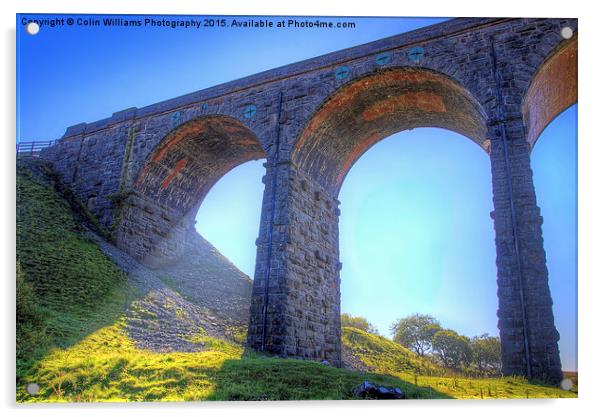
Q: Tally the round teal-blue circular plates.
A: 6